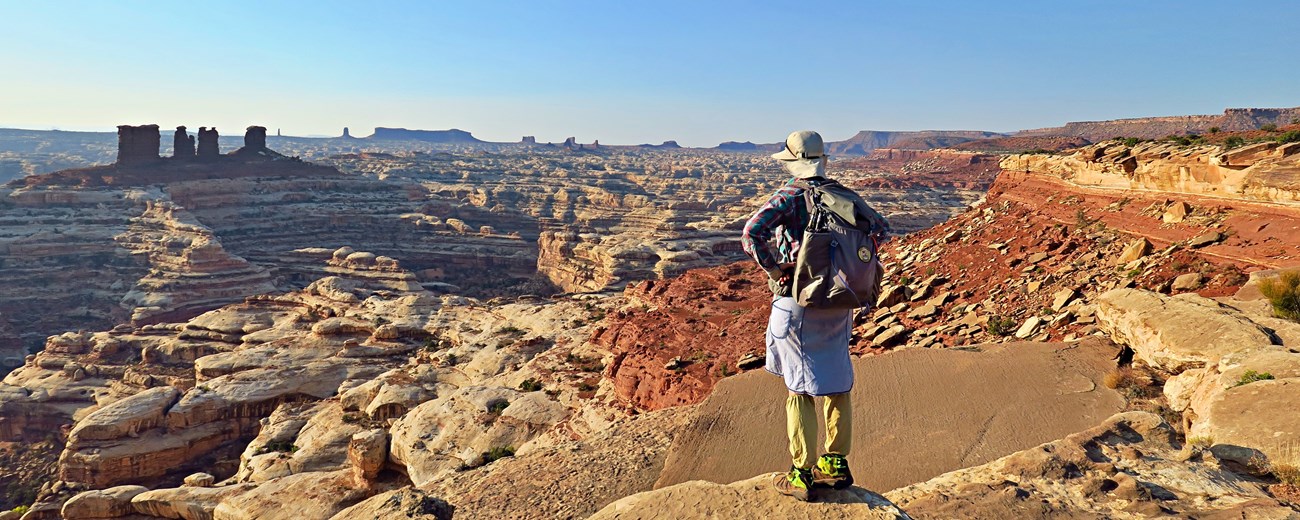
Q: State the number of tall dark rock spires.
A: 4